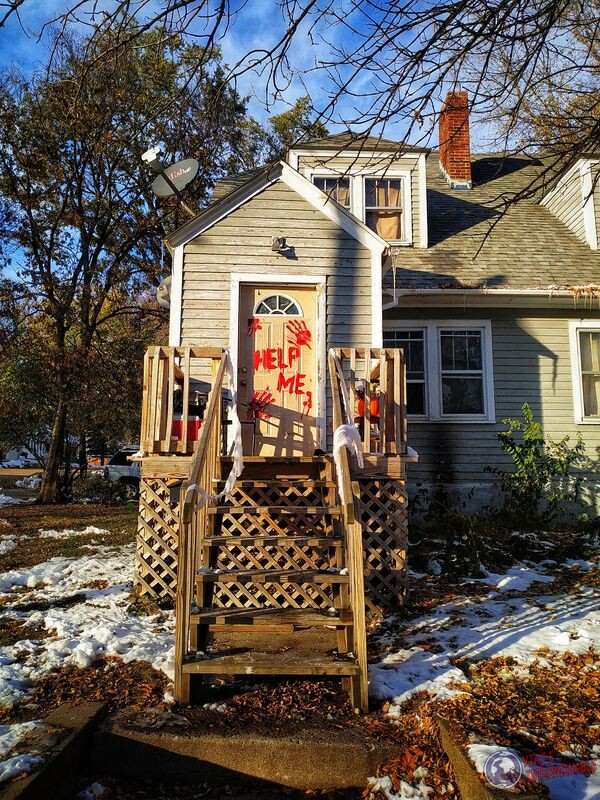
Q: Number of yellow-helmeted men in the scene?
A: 0